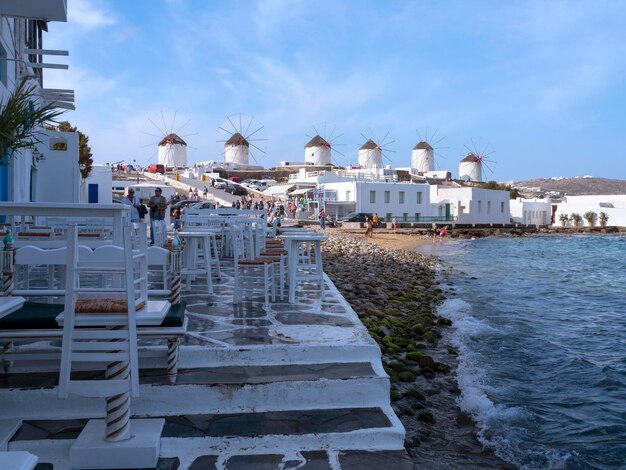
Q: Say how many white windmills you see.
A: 6